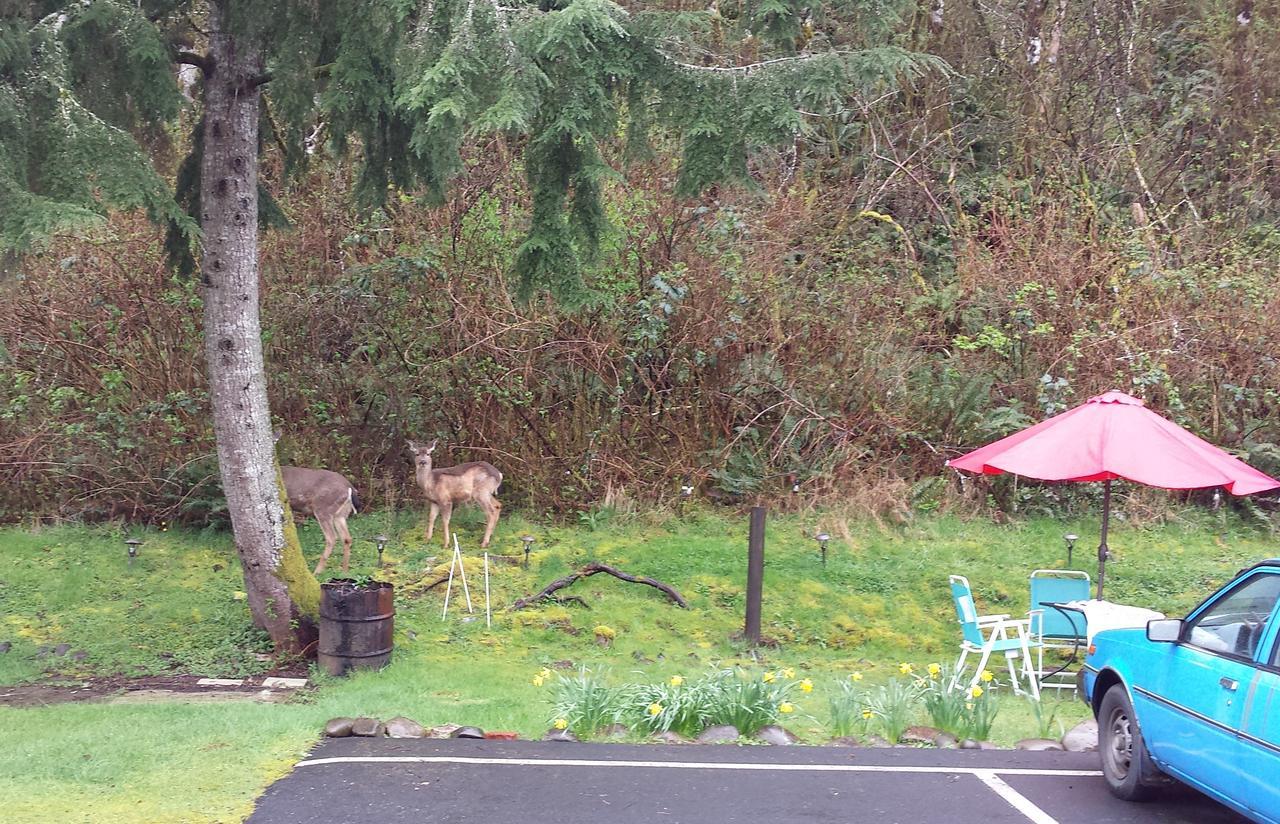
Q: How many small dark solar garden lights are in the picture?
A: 5